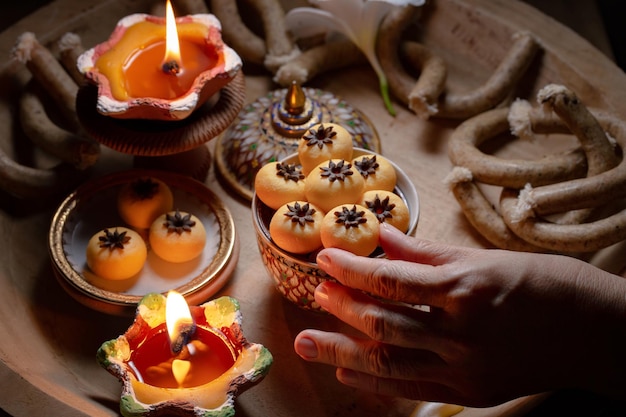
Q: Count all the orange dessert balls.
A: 10